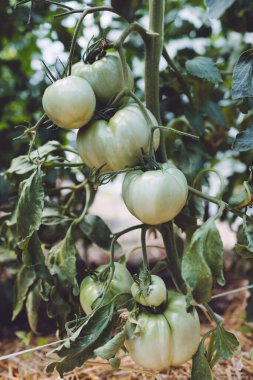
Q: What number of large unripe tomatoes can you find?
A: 6